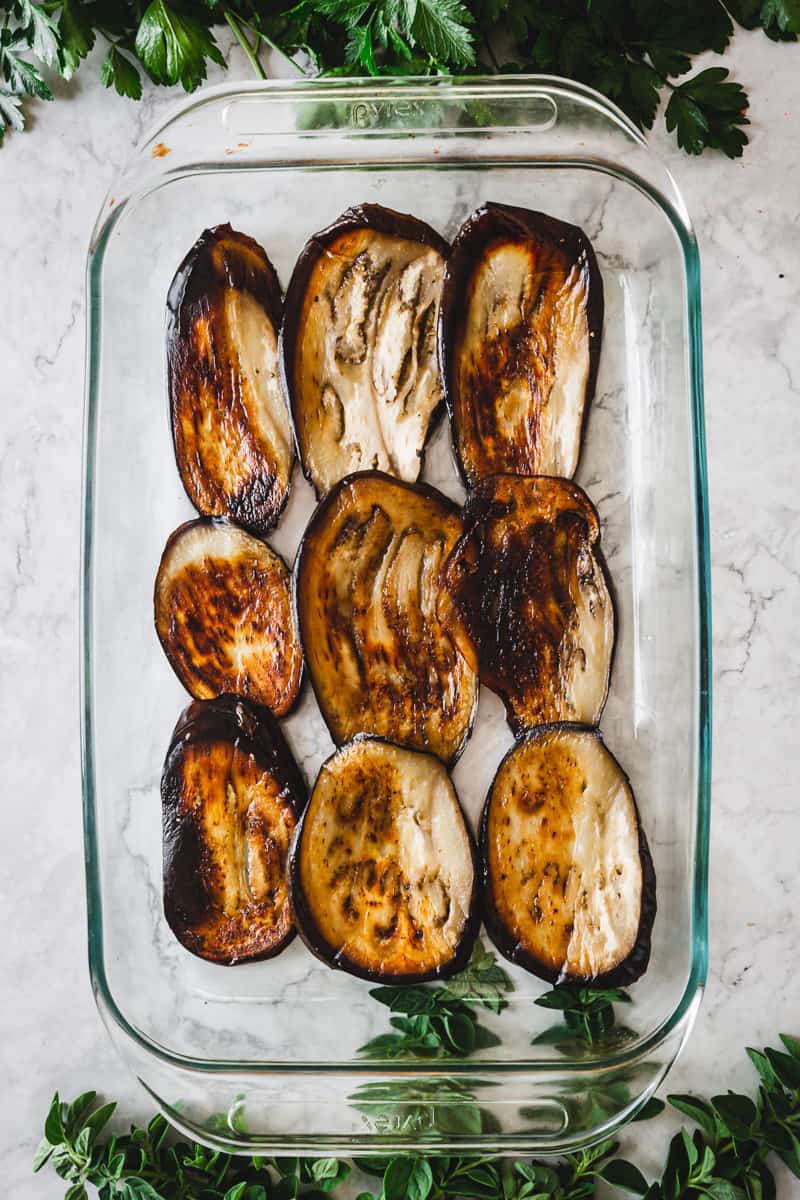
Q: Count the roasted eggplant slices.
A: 9